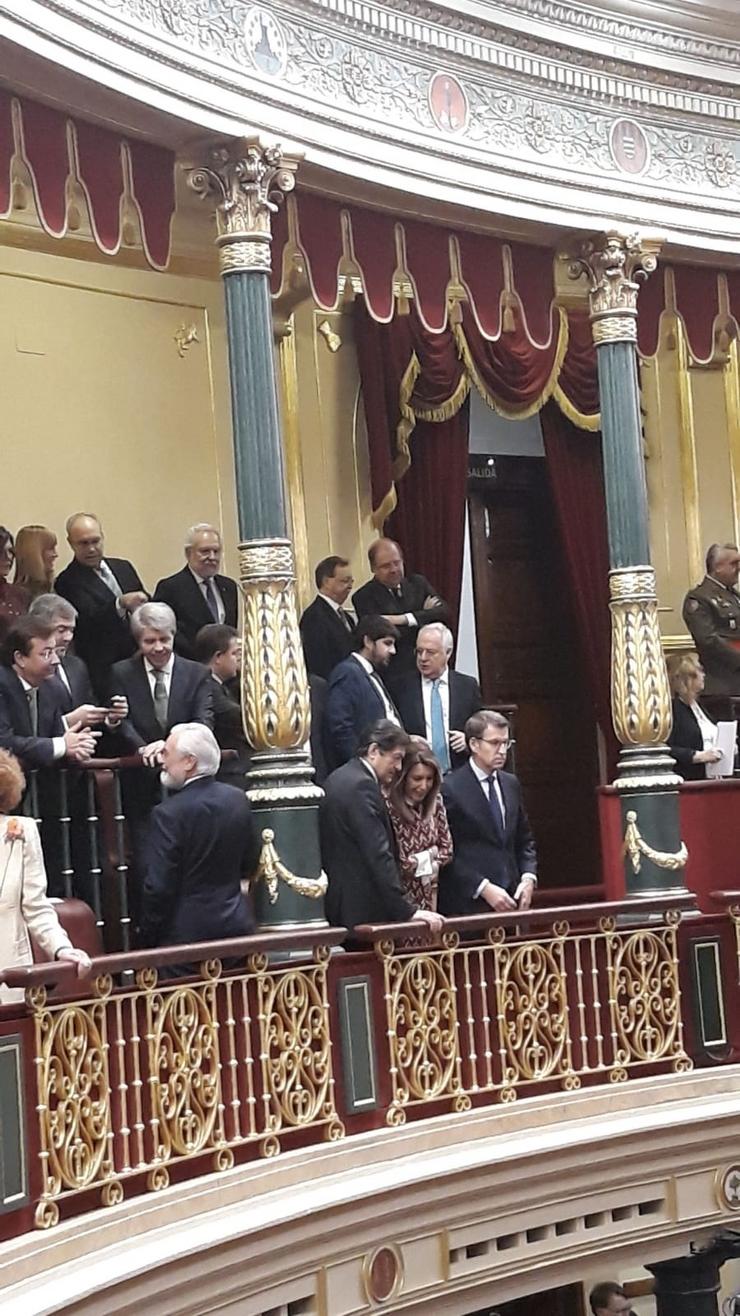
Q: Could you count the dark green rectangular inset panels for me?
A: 3